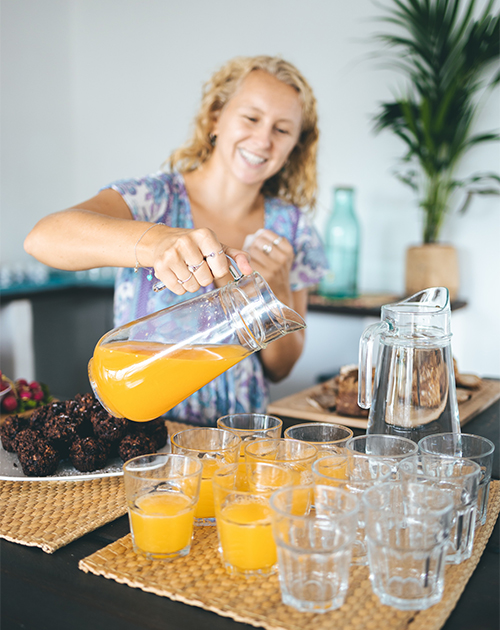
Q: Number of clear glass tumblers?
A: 12